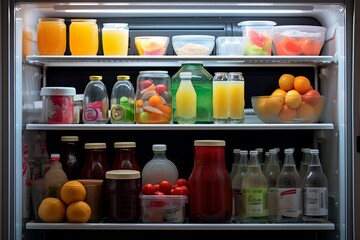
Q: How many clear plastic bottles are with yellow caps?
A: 2